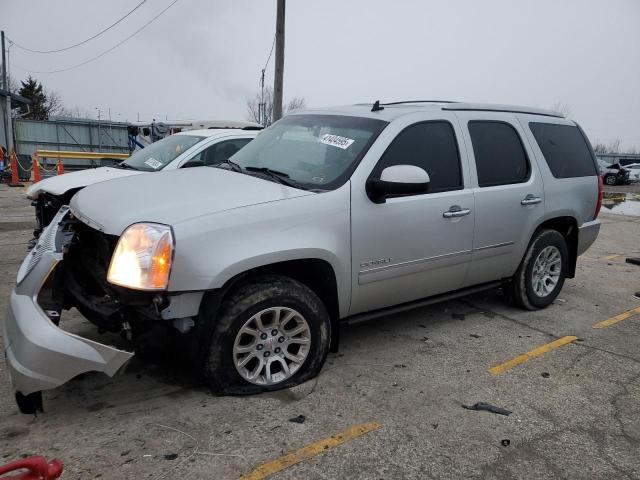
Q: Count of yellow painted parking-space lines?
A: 4